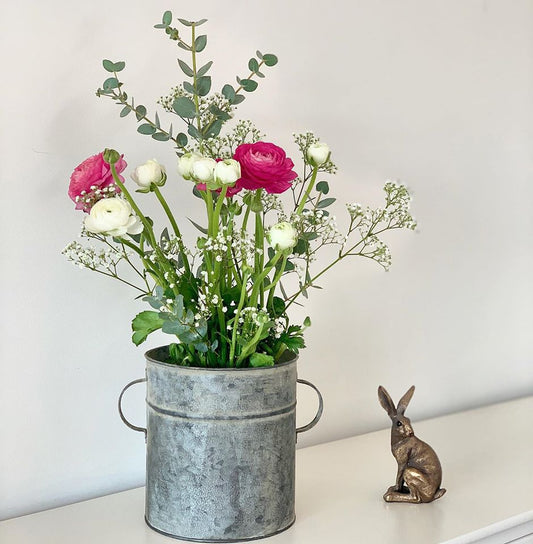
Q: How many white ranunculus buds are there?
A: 6